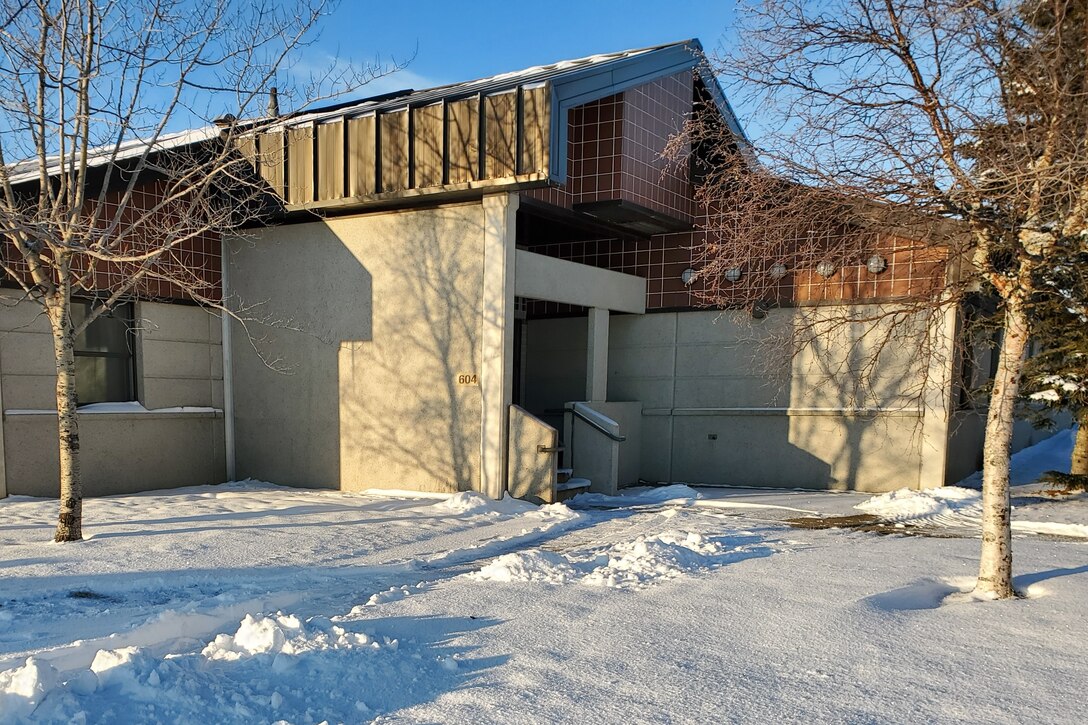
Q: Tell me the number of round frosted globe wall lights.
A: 5